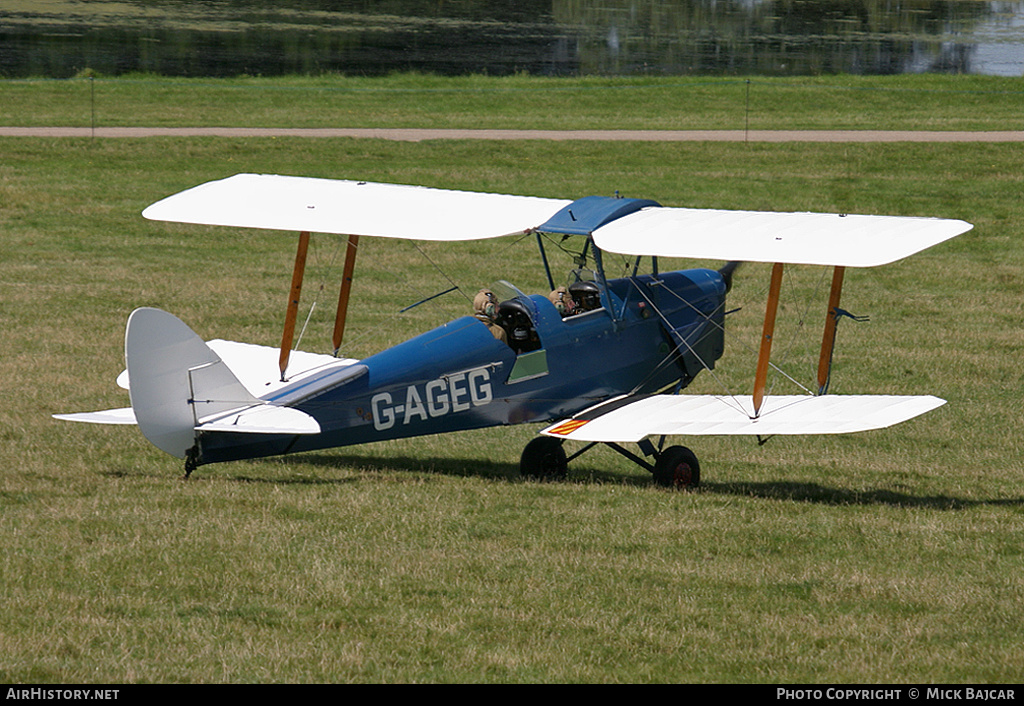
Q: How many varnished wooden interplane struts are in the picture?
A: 4